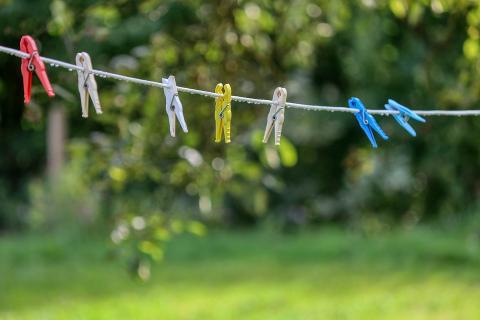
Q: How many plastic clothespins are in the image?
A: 7